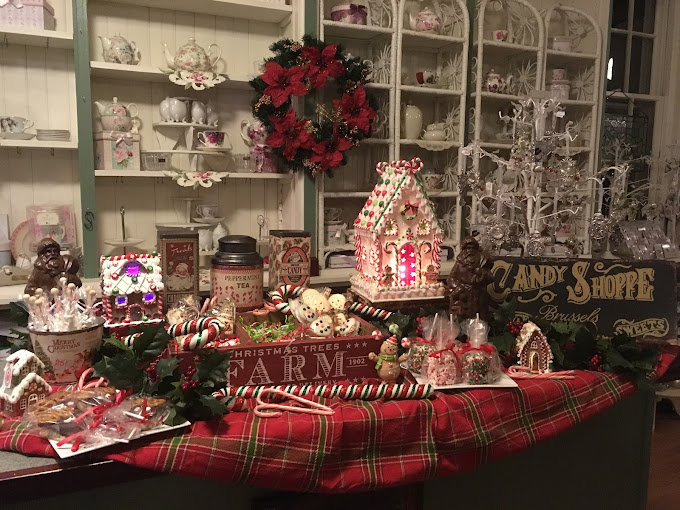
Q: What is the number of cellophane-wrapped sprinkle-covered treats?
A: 4